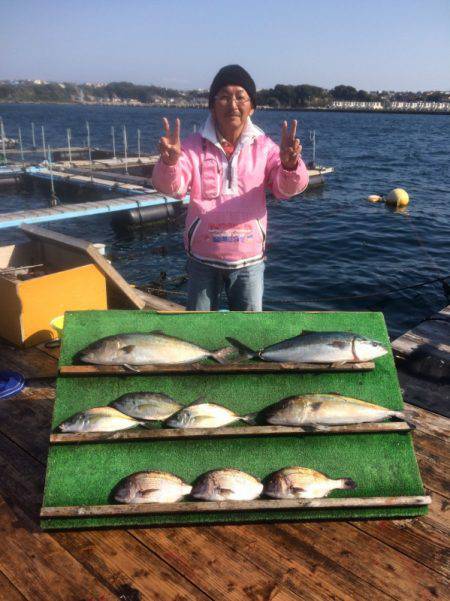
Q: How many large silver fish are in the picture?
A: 3